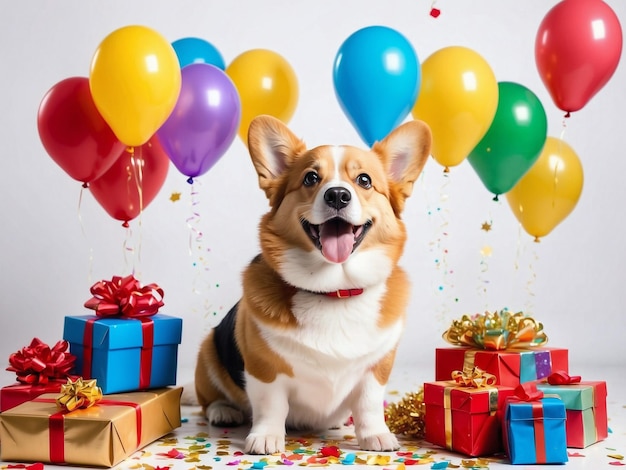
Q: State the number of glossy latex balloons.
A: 11